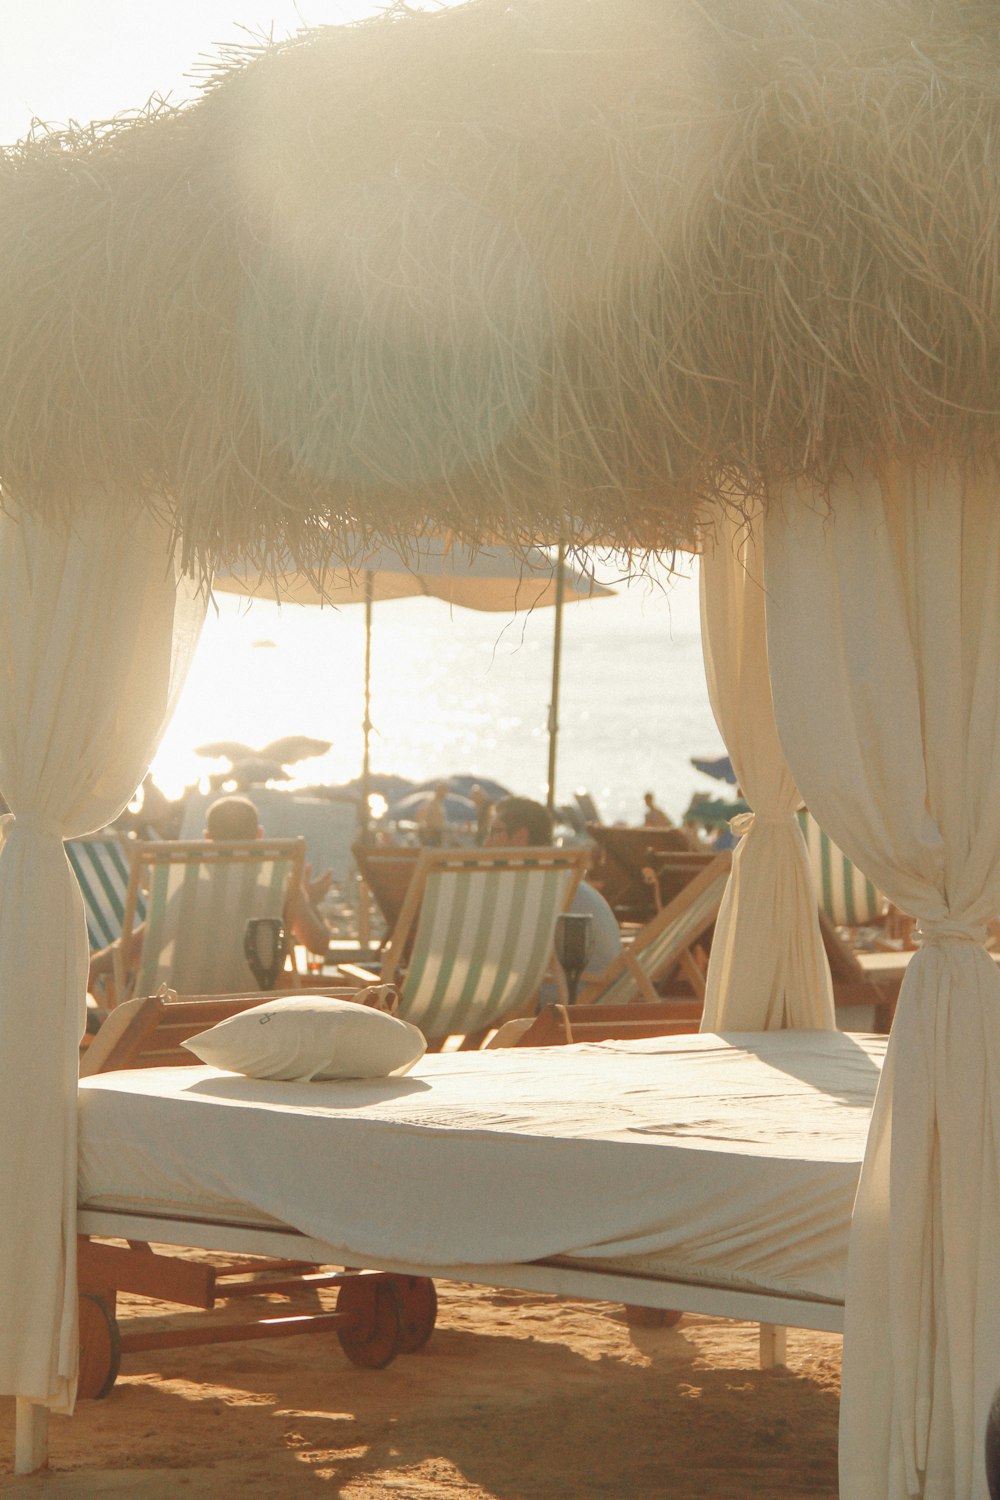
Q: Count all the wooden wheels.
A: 4